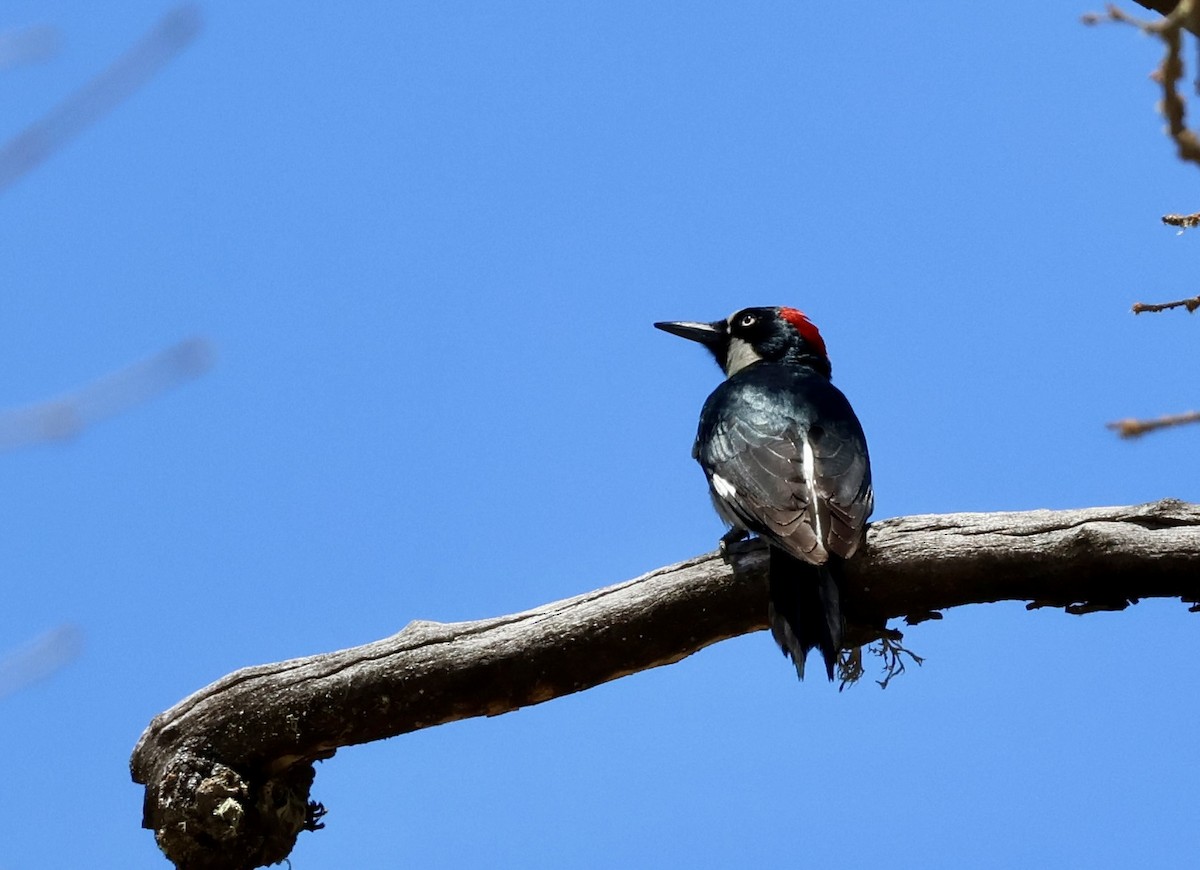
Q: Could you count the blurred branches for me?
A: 4